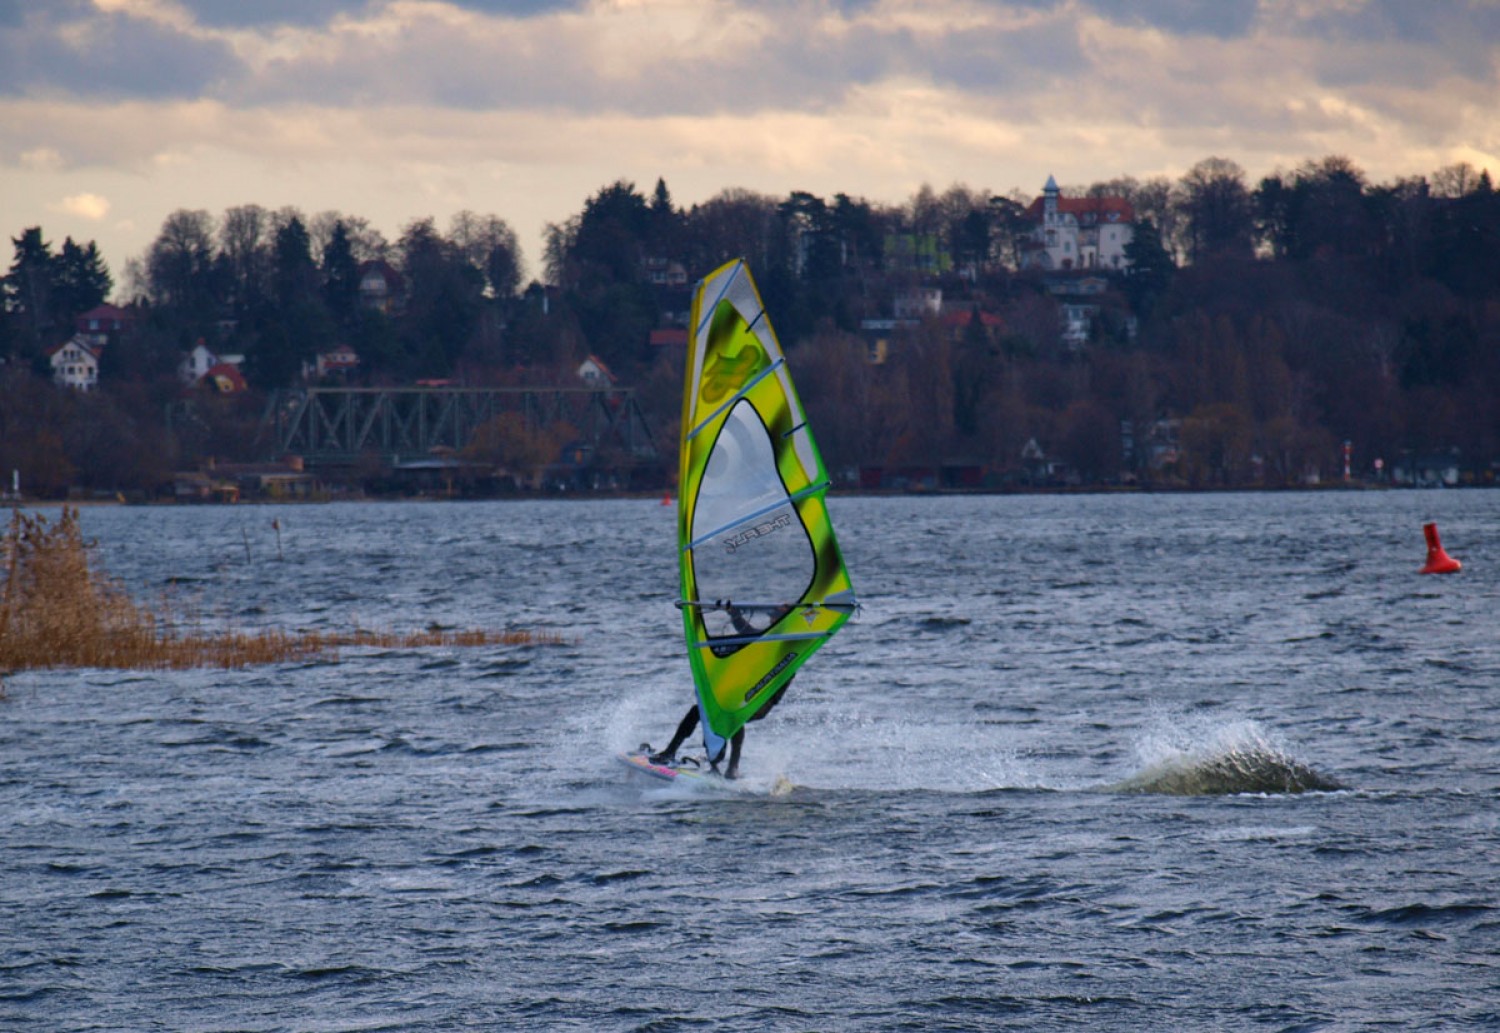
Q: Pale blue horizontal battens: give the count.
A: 4